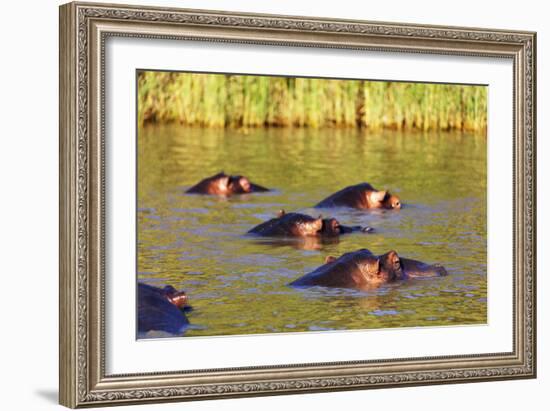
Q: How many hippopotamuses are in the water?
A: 5